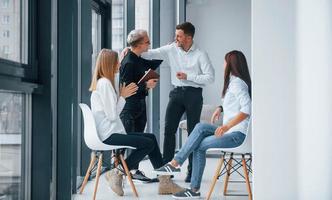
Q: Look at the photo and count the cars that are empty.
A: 0